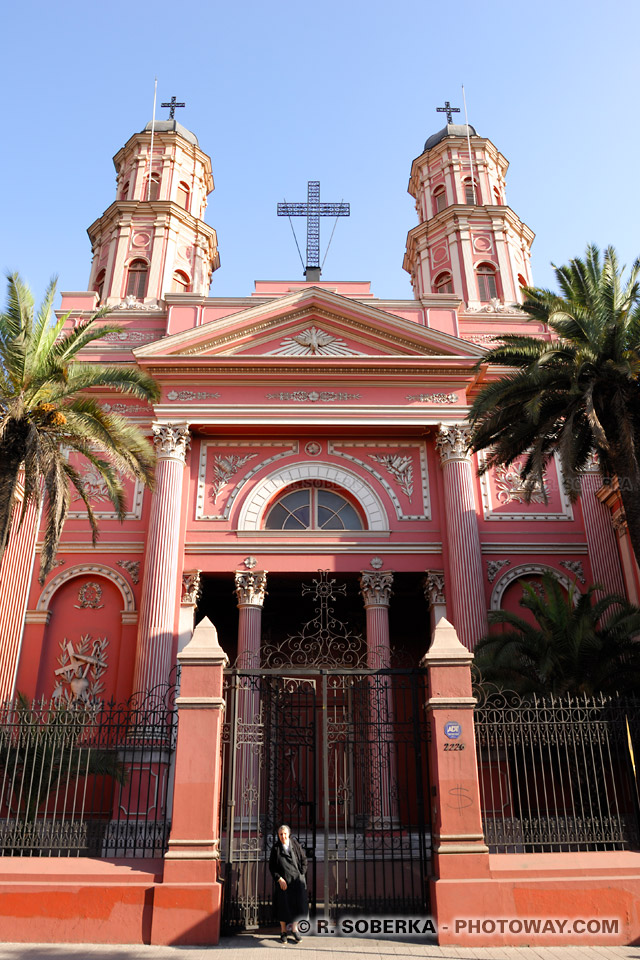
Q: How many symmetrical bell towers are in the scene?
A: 2